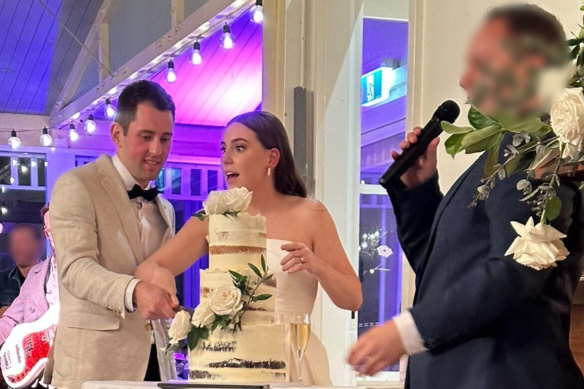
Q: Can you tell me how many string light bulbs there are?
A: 9